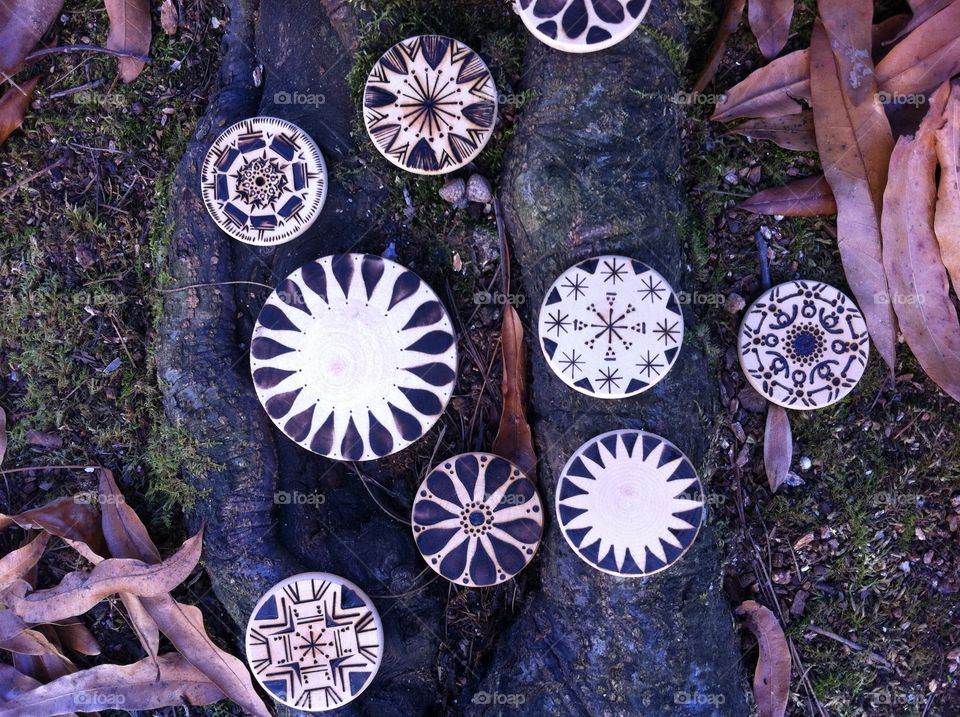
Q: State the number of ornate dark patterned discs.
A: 9